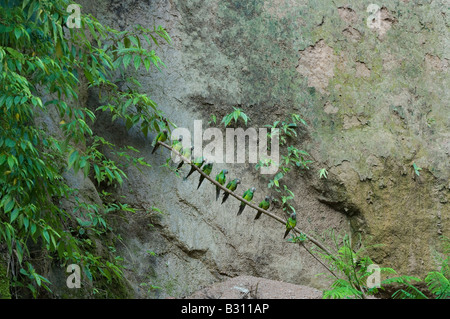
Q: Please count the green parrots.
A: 10